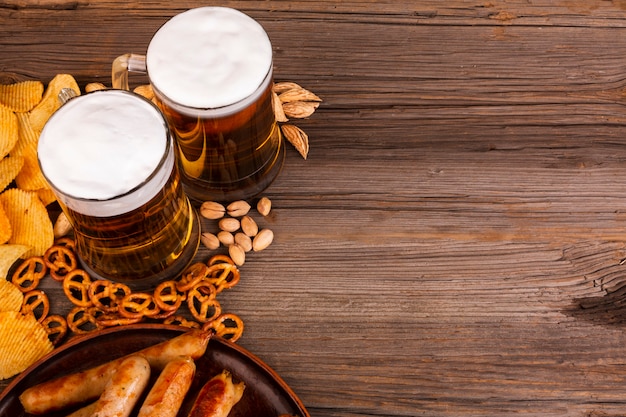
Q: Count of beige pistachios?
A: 10